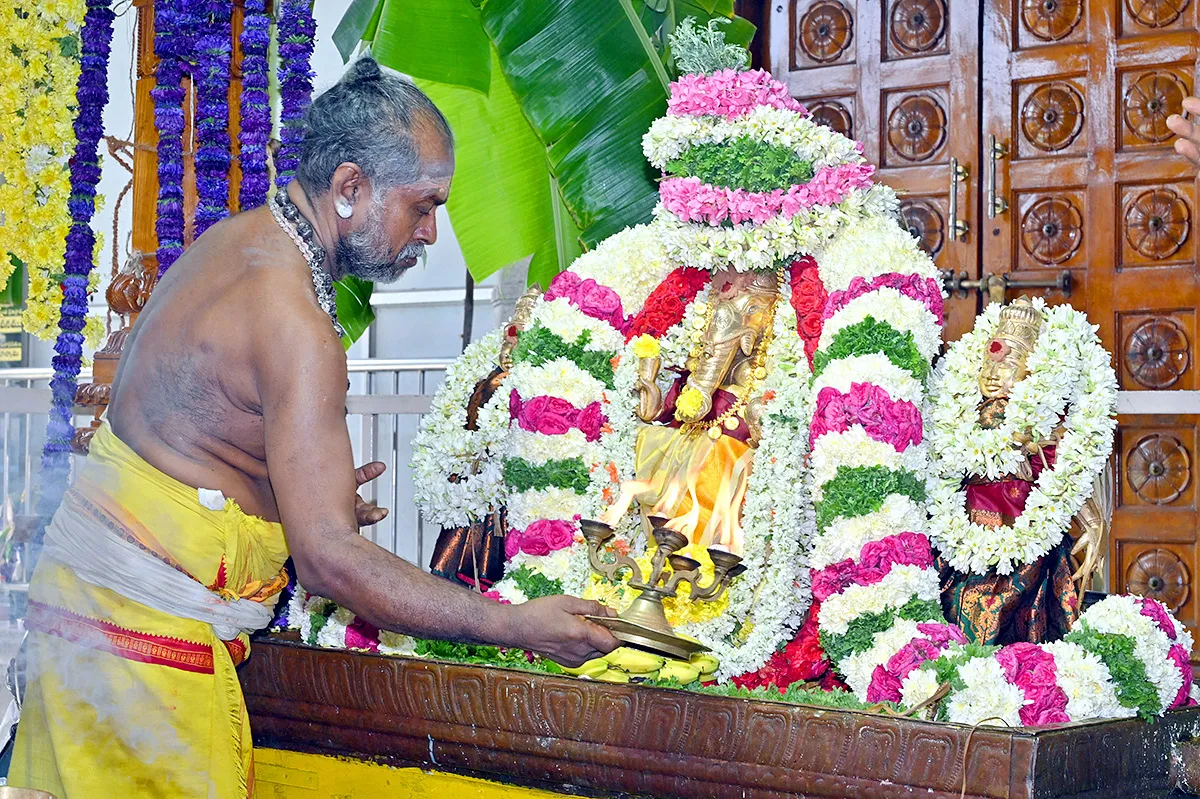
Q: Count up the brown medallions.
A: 14